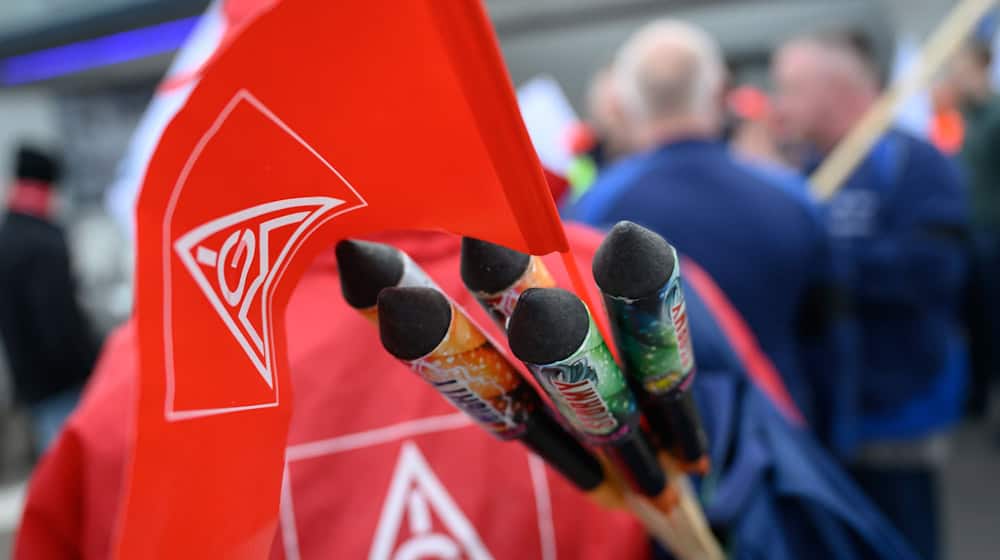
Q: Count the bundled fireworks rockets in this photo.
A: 5